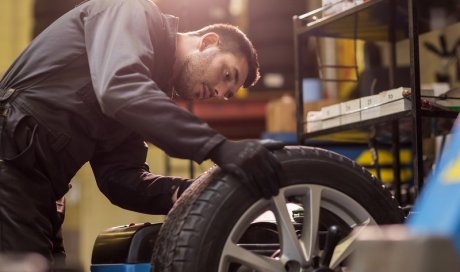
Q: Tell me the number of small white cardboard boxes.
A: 10